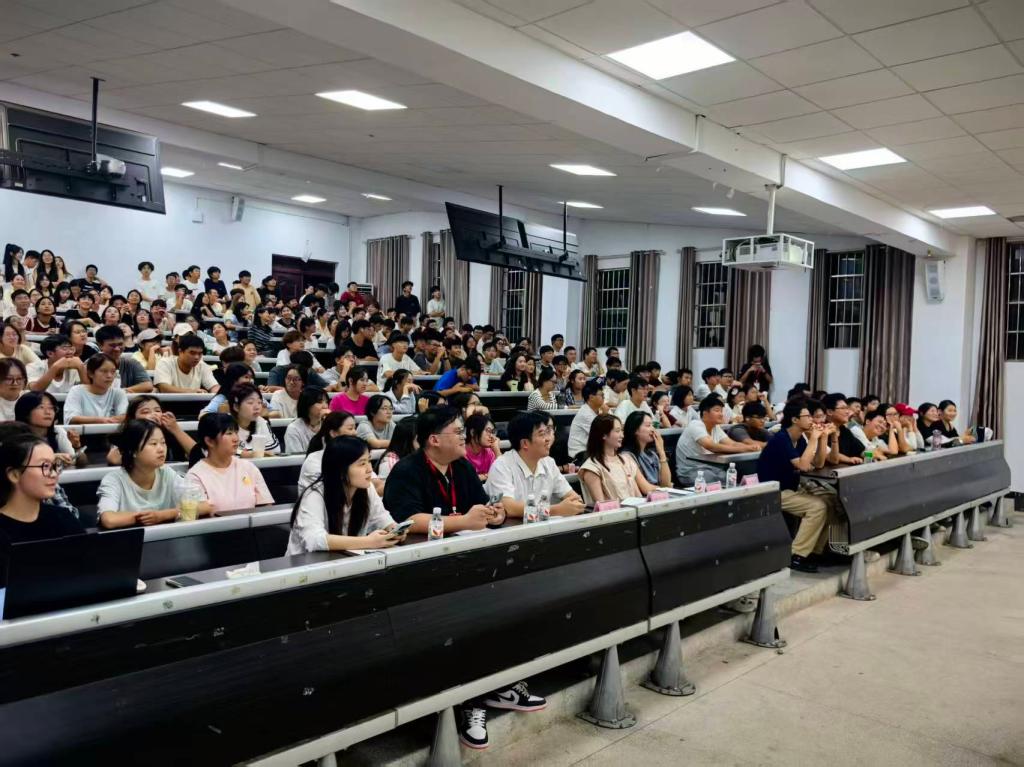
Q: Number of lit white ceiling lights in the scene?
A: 12